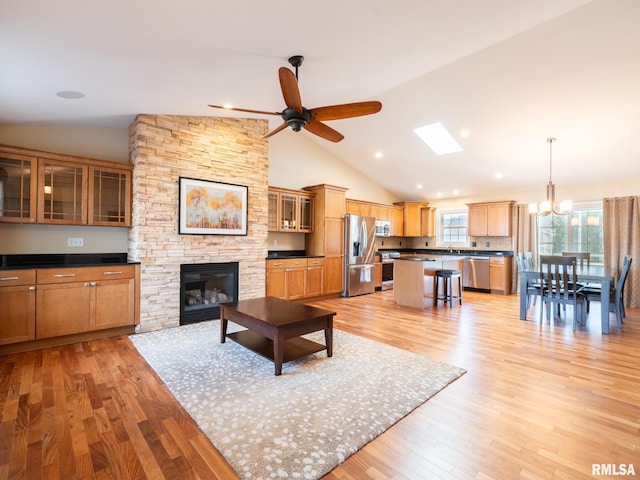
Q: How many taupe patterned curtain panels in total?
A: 2